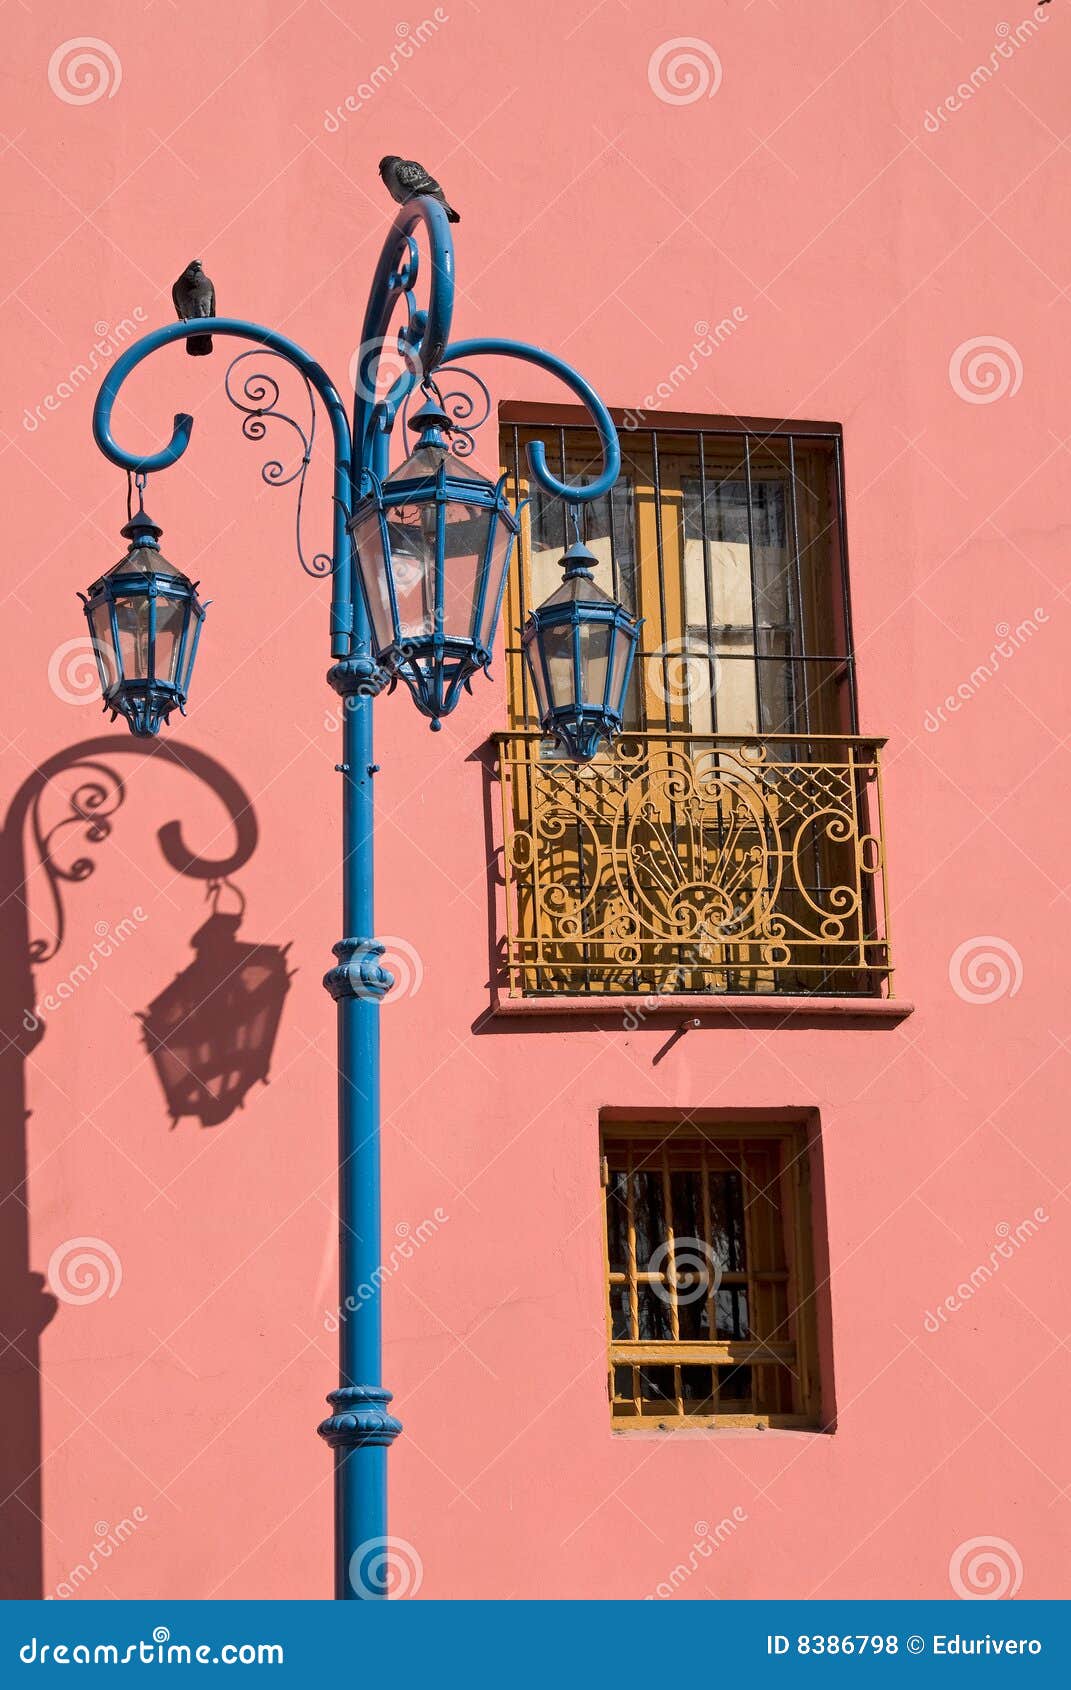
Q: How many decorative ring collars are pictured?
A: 3